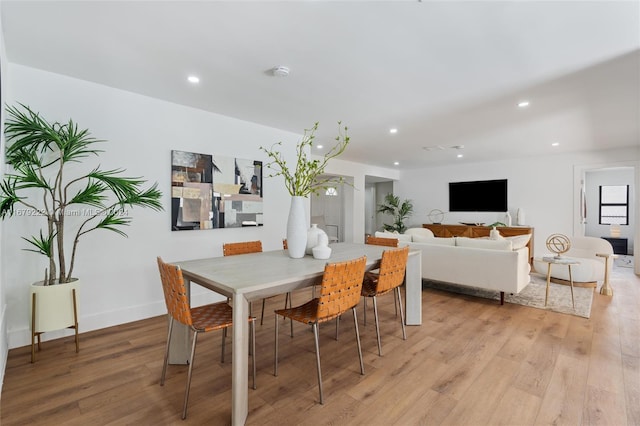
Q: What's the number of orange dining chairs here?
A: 6